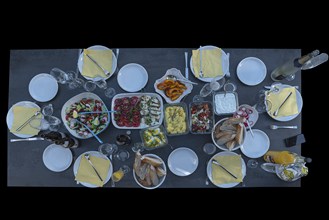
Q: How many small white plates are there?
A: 6